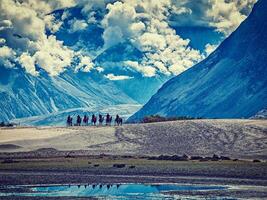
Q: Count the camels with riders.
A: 7